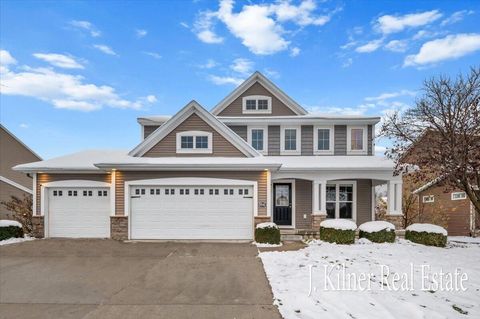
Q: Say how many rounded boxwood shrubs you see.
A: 5